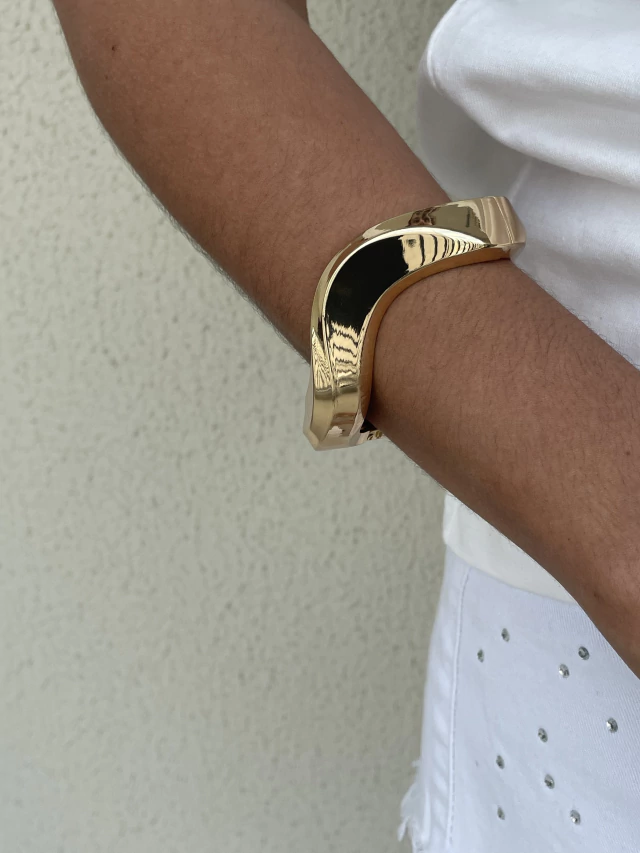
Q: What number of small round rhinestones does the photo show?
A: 10